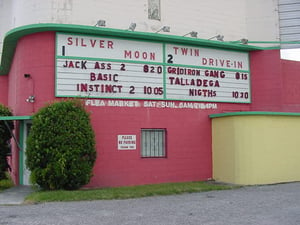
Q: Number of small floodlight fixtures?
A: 6